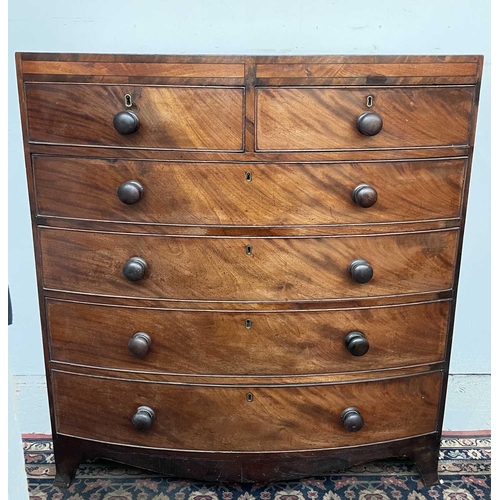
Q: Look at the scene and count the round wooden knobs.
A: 10